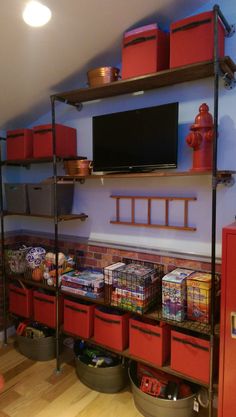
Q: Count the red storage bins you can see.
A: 10